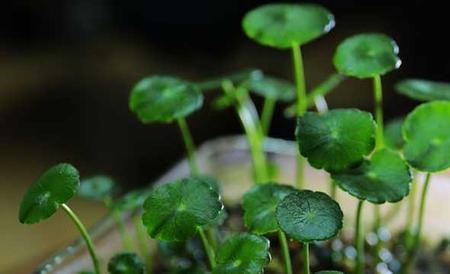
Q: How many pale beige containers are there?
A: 1